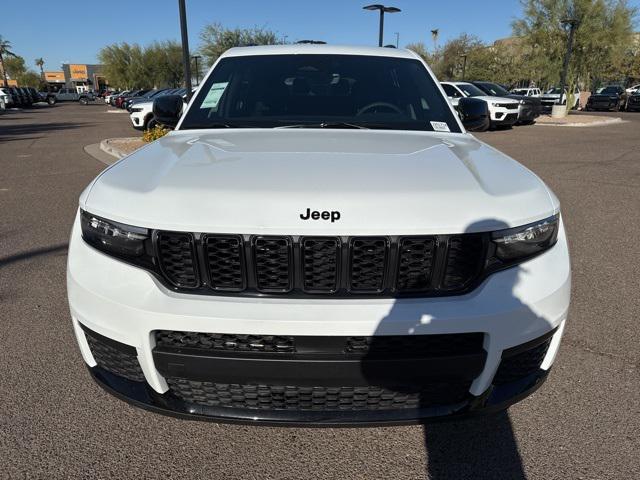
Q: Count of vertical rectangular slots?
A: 7